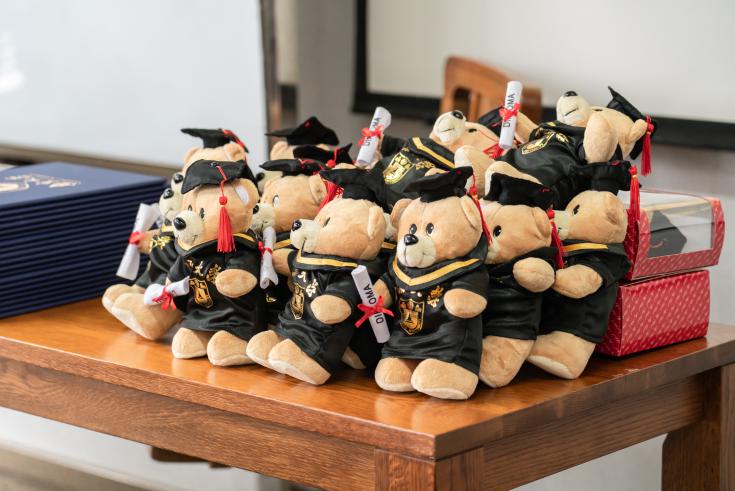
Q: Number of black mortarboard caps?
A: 11